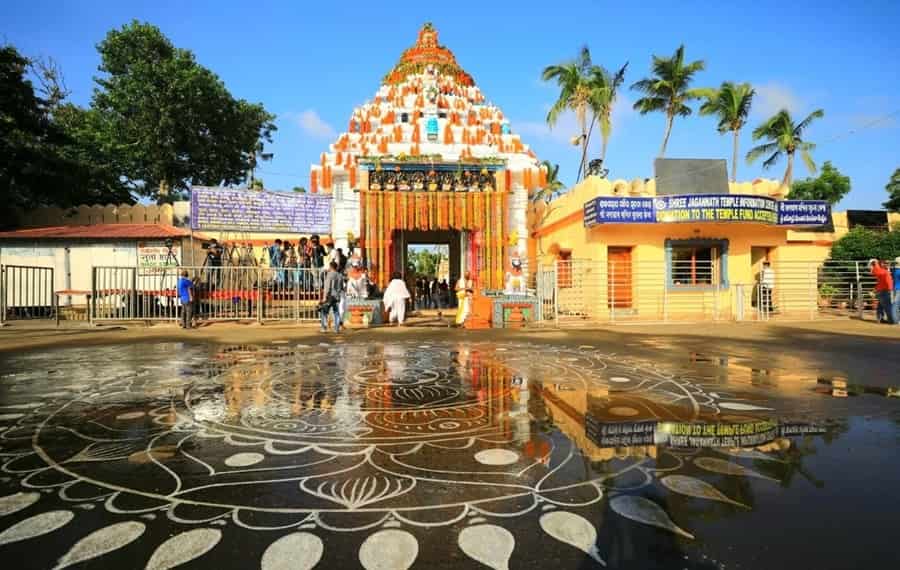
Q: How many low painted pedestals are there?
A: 2